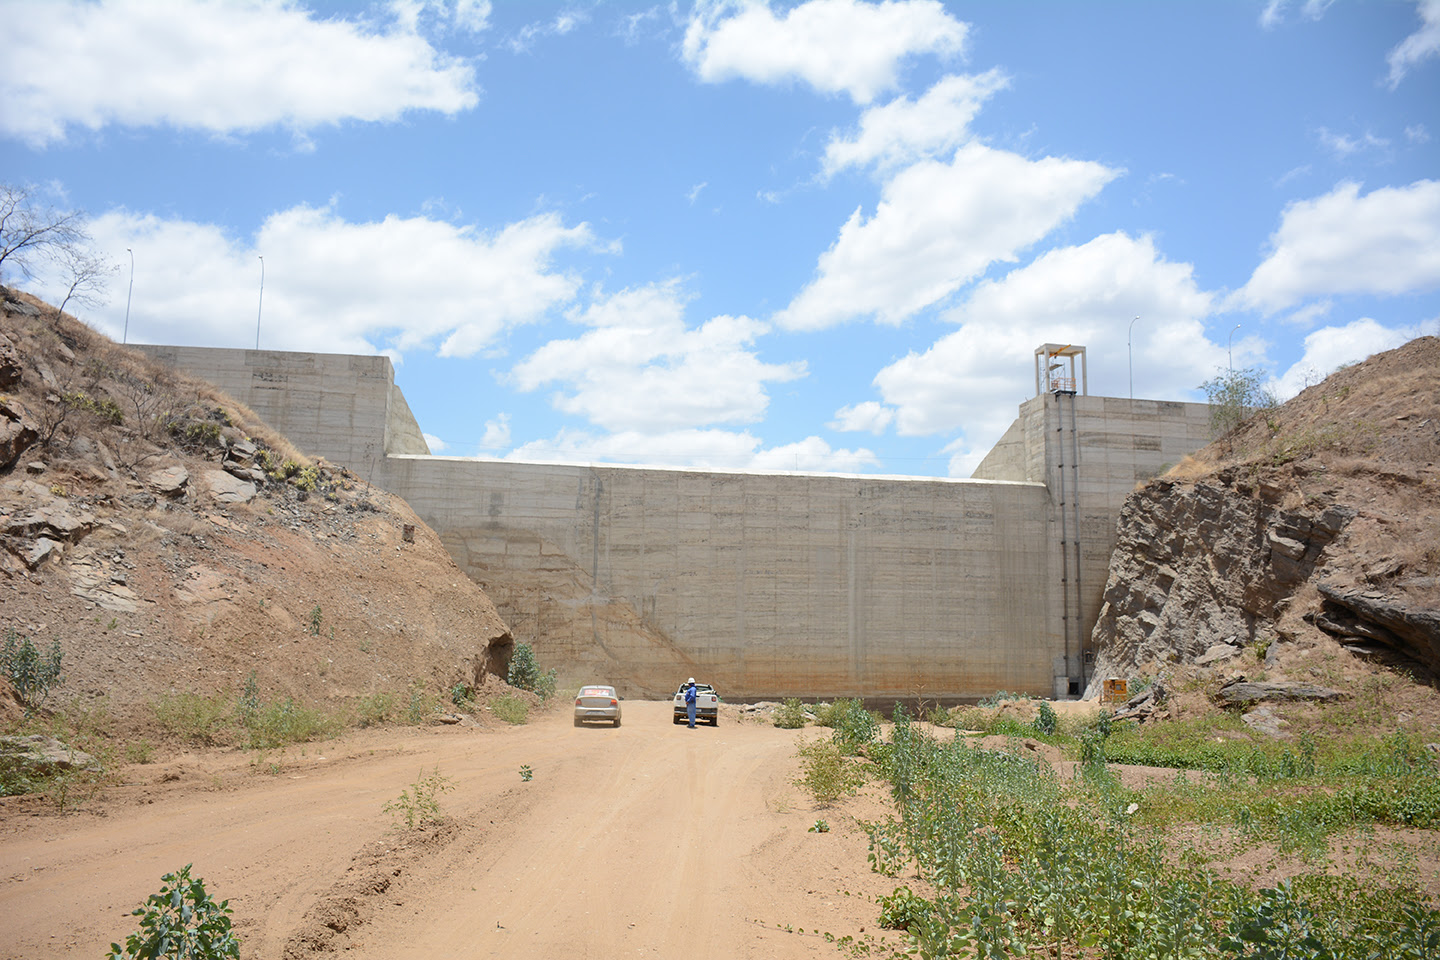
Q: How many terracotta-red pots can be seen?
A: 0